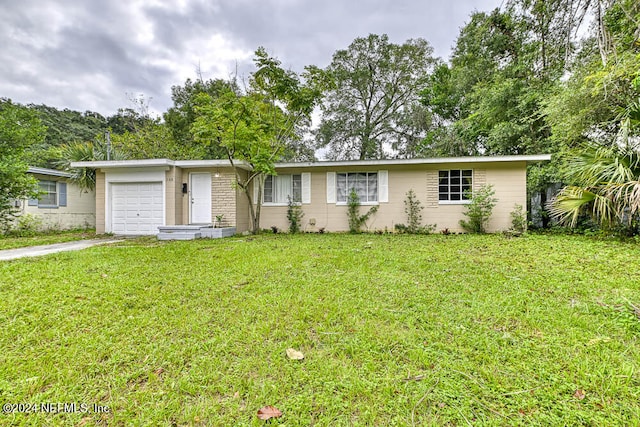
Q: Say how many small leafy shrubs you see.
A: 5